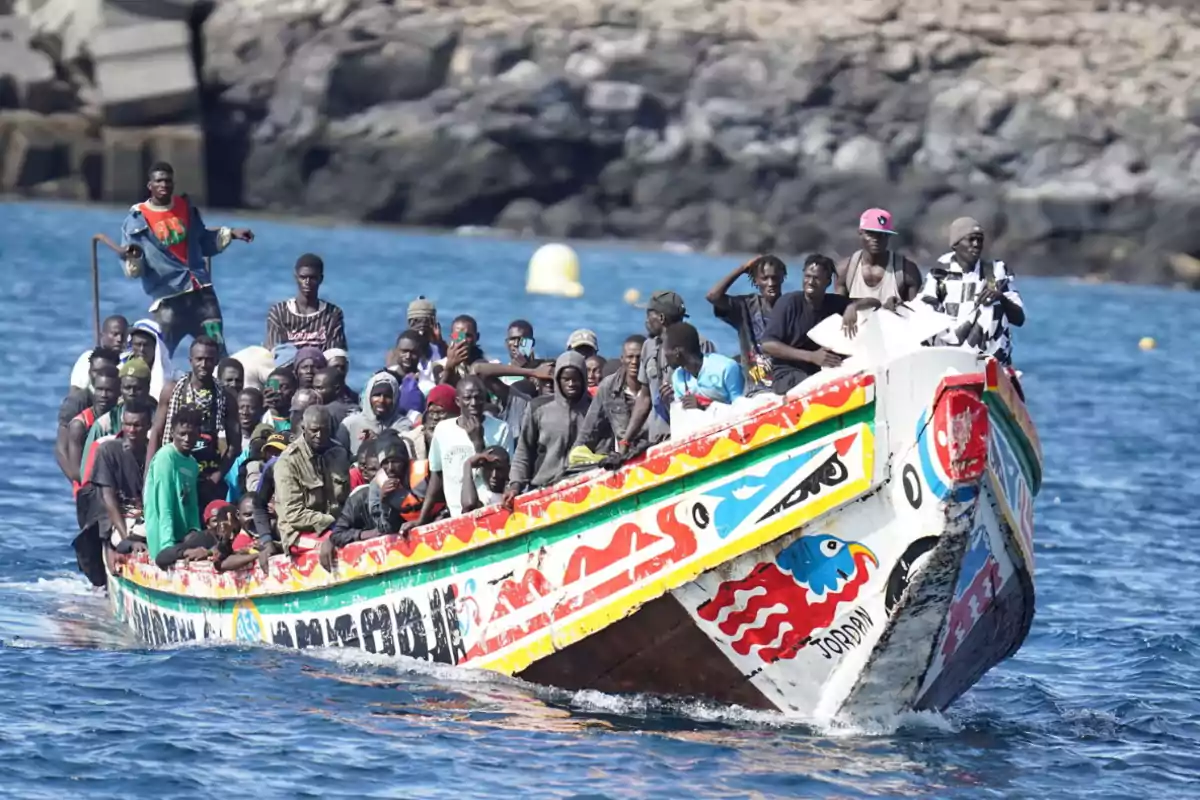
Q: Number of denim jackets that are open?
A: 1